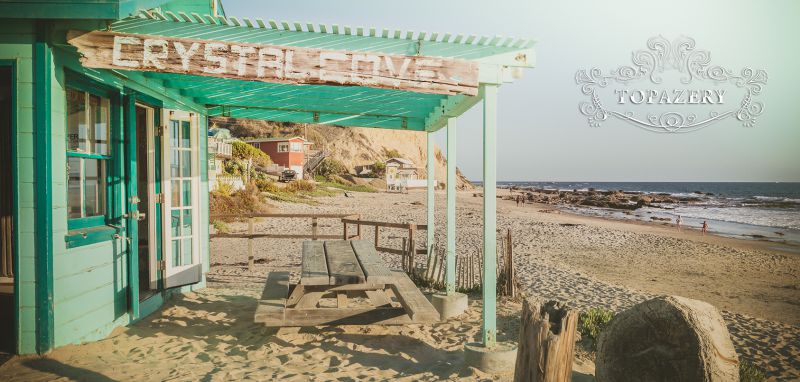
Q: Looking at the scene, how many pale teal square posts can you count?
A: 3